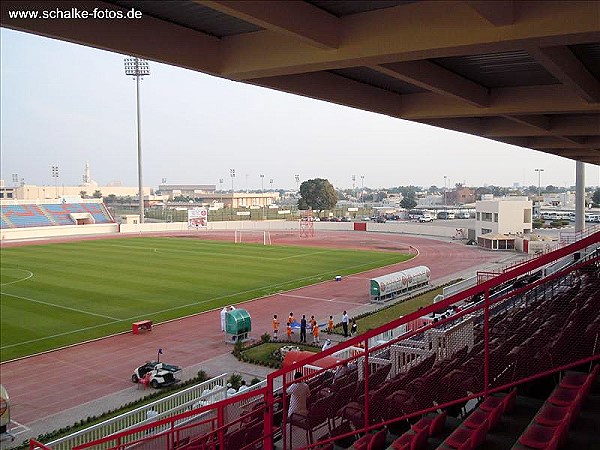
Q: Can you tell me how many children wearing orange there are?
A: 6